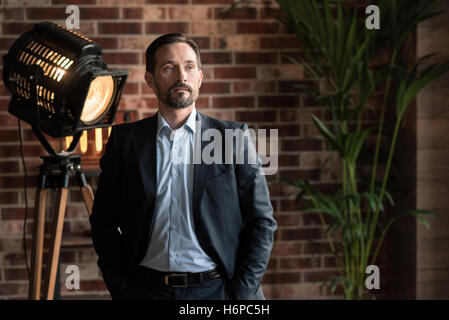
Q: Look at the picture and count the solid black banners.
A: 1